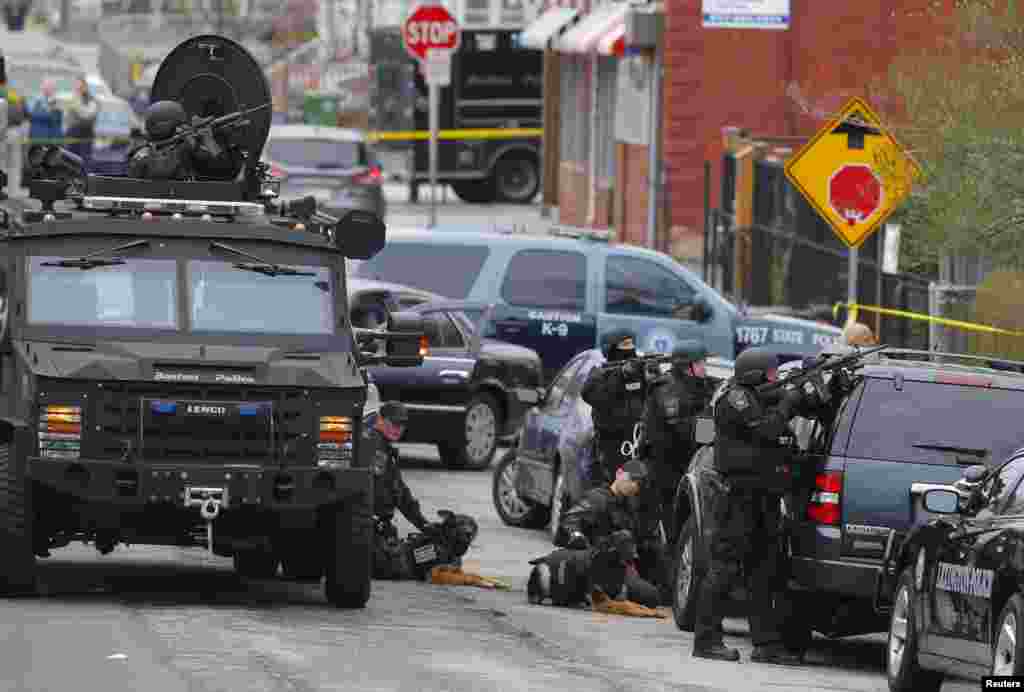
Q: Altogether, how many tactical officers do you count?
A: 6